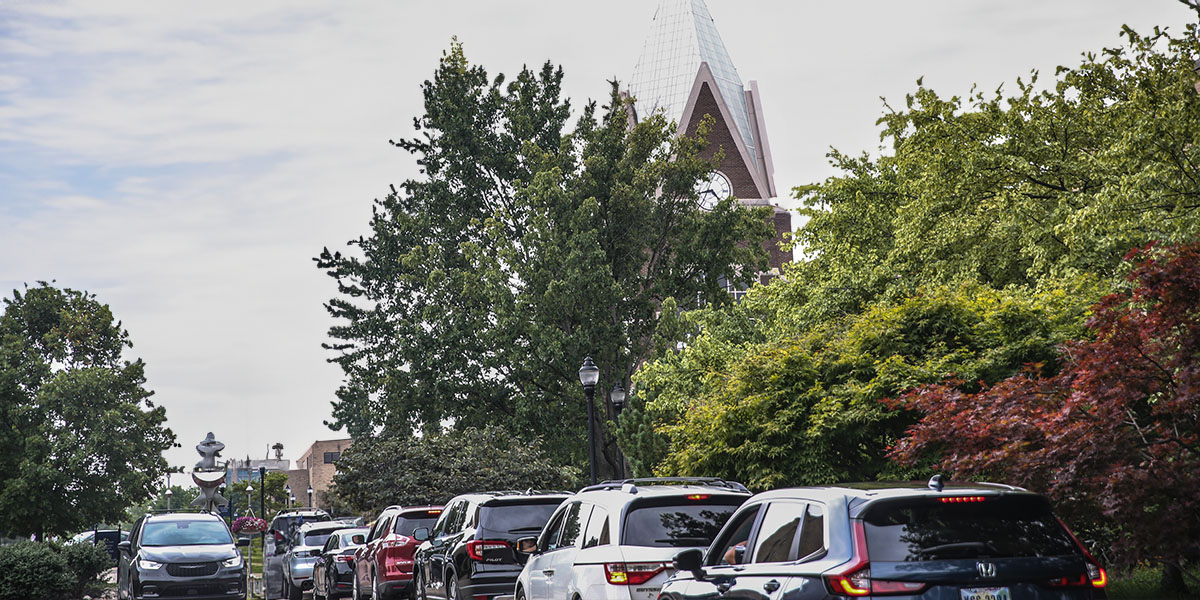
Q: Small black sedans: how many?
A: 1